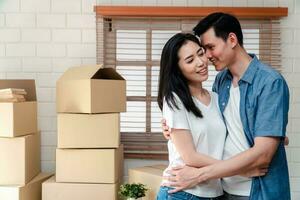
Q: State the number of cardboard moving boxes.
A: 8